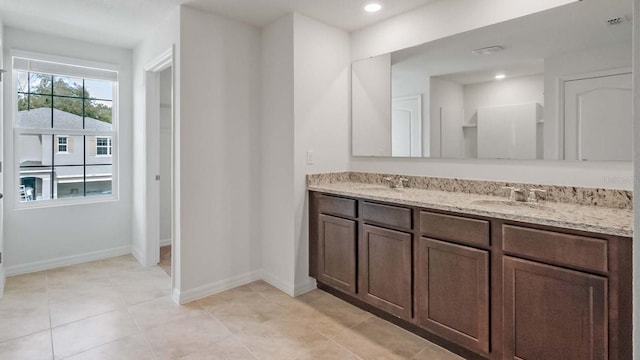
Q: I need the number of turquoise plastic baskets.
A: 0